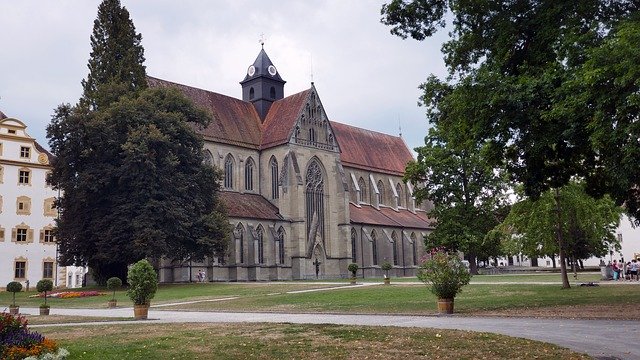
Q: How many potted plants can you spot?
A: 7